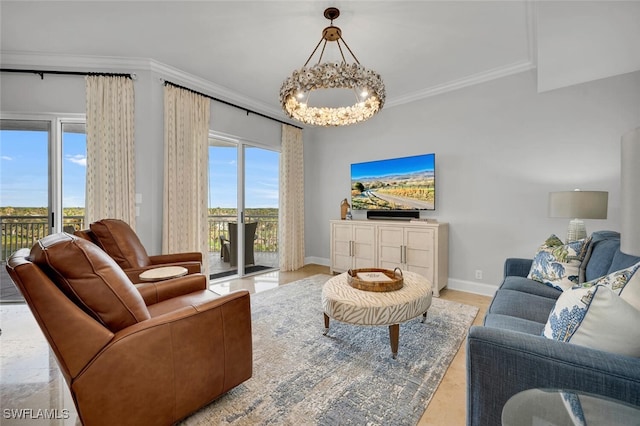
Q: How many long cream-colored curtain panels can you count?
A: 3